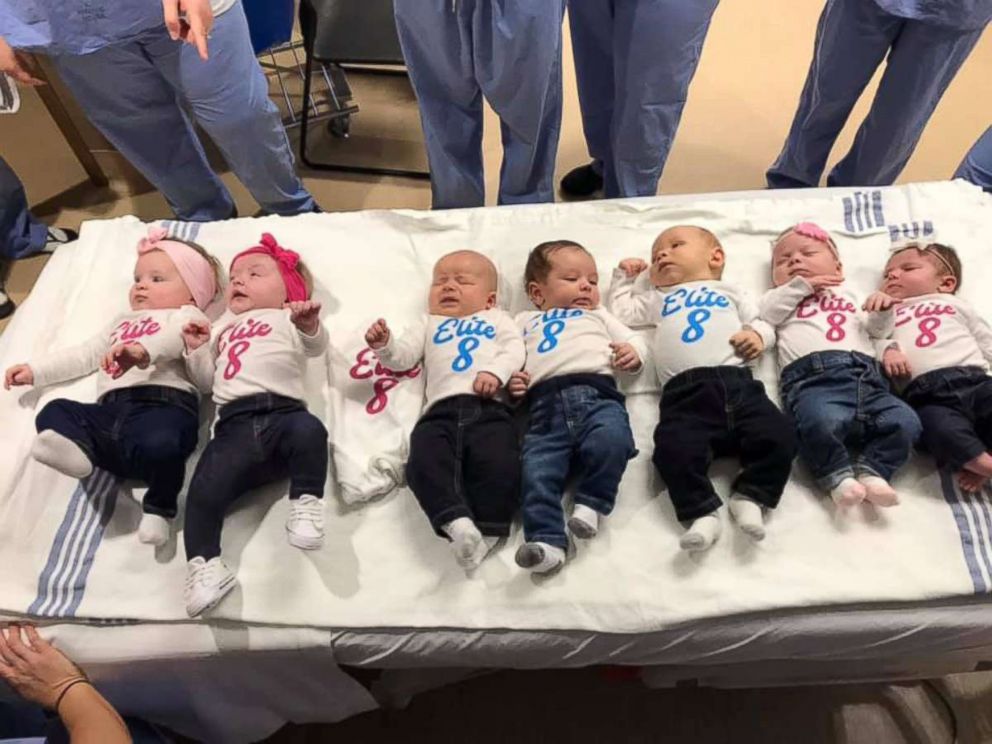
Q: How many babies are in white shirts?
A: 7